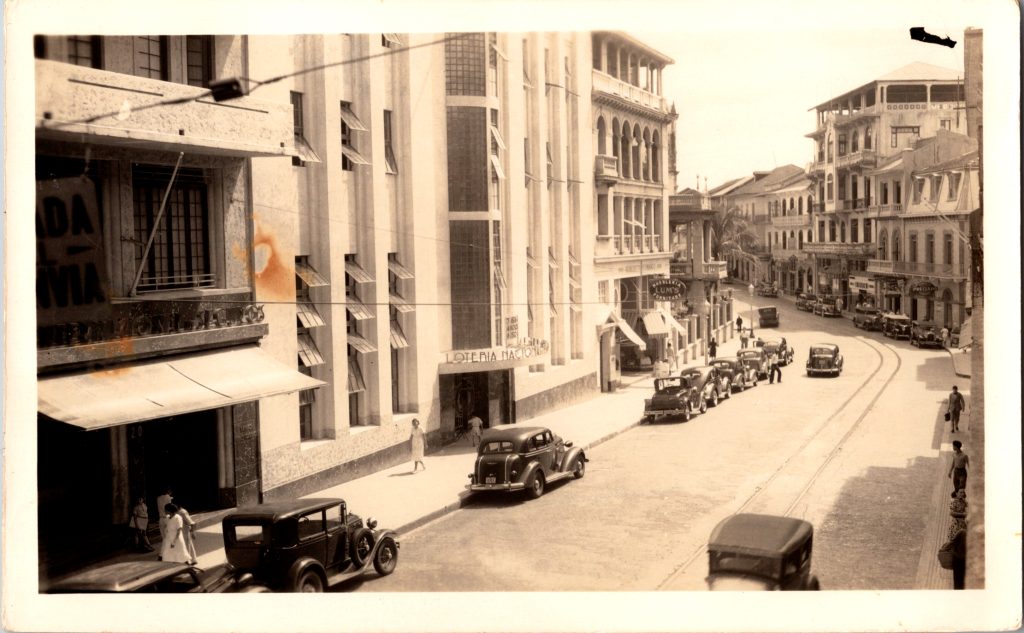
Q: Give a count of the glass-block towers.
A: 1